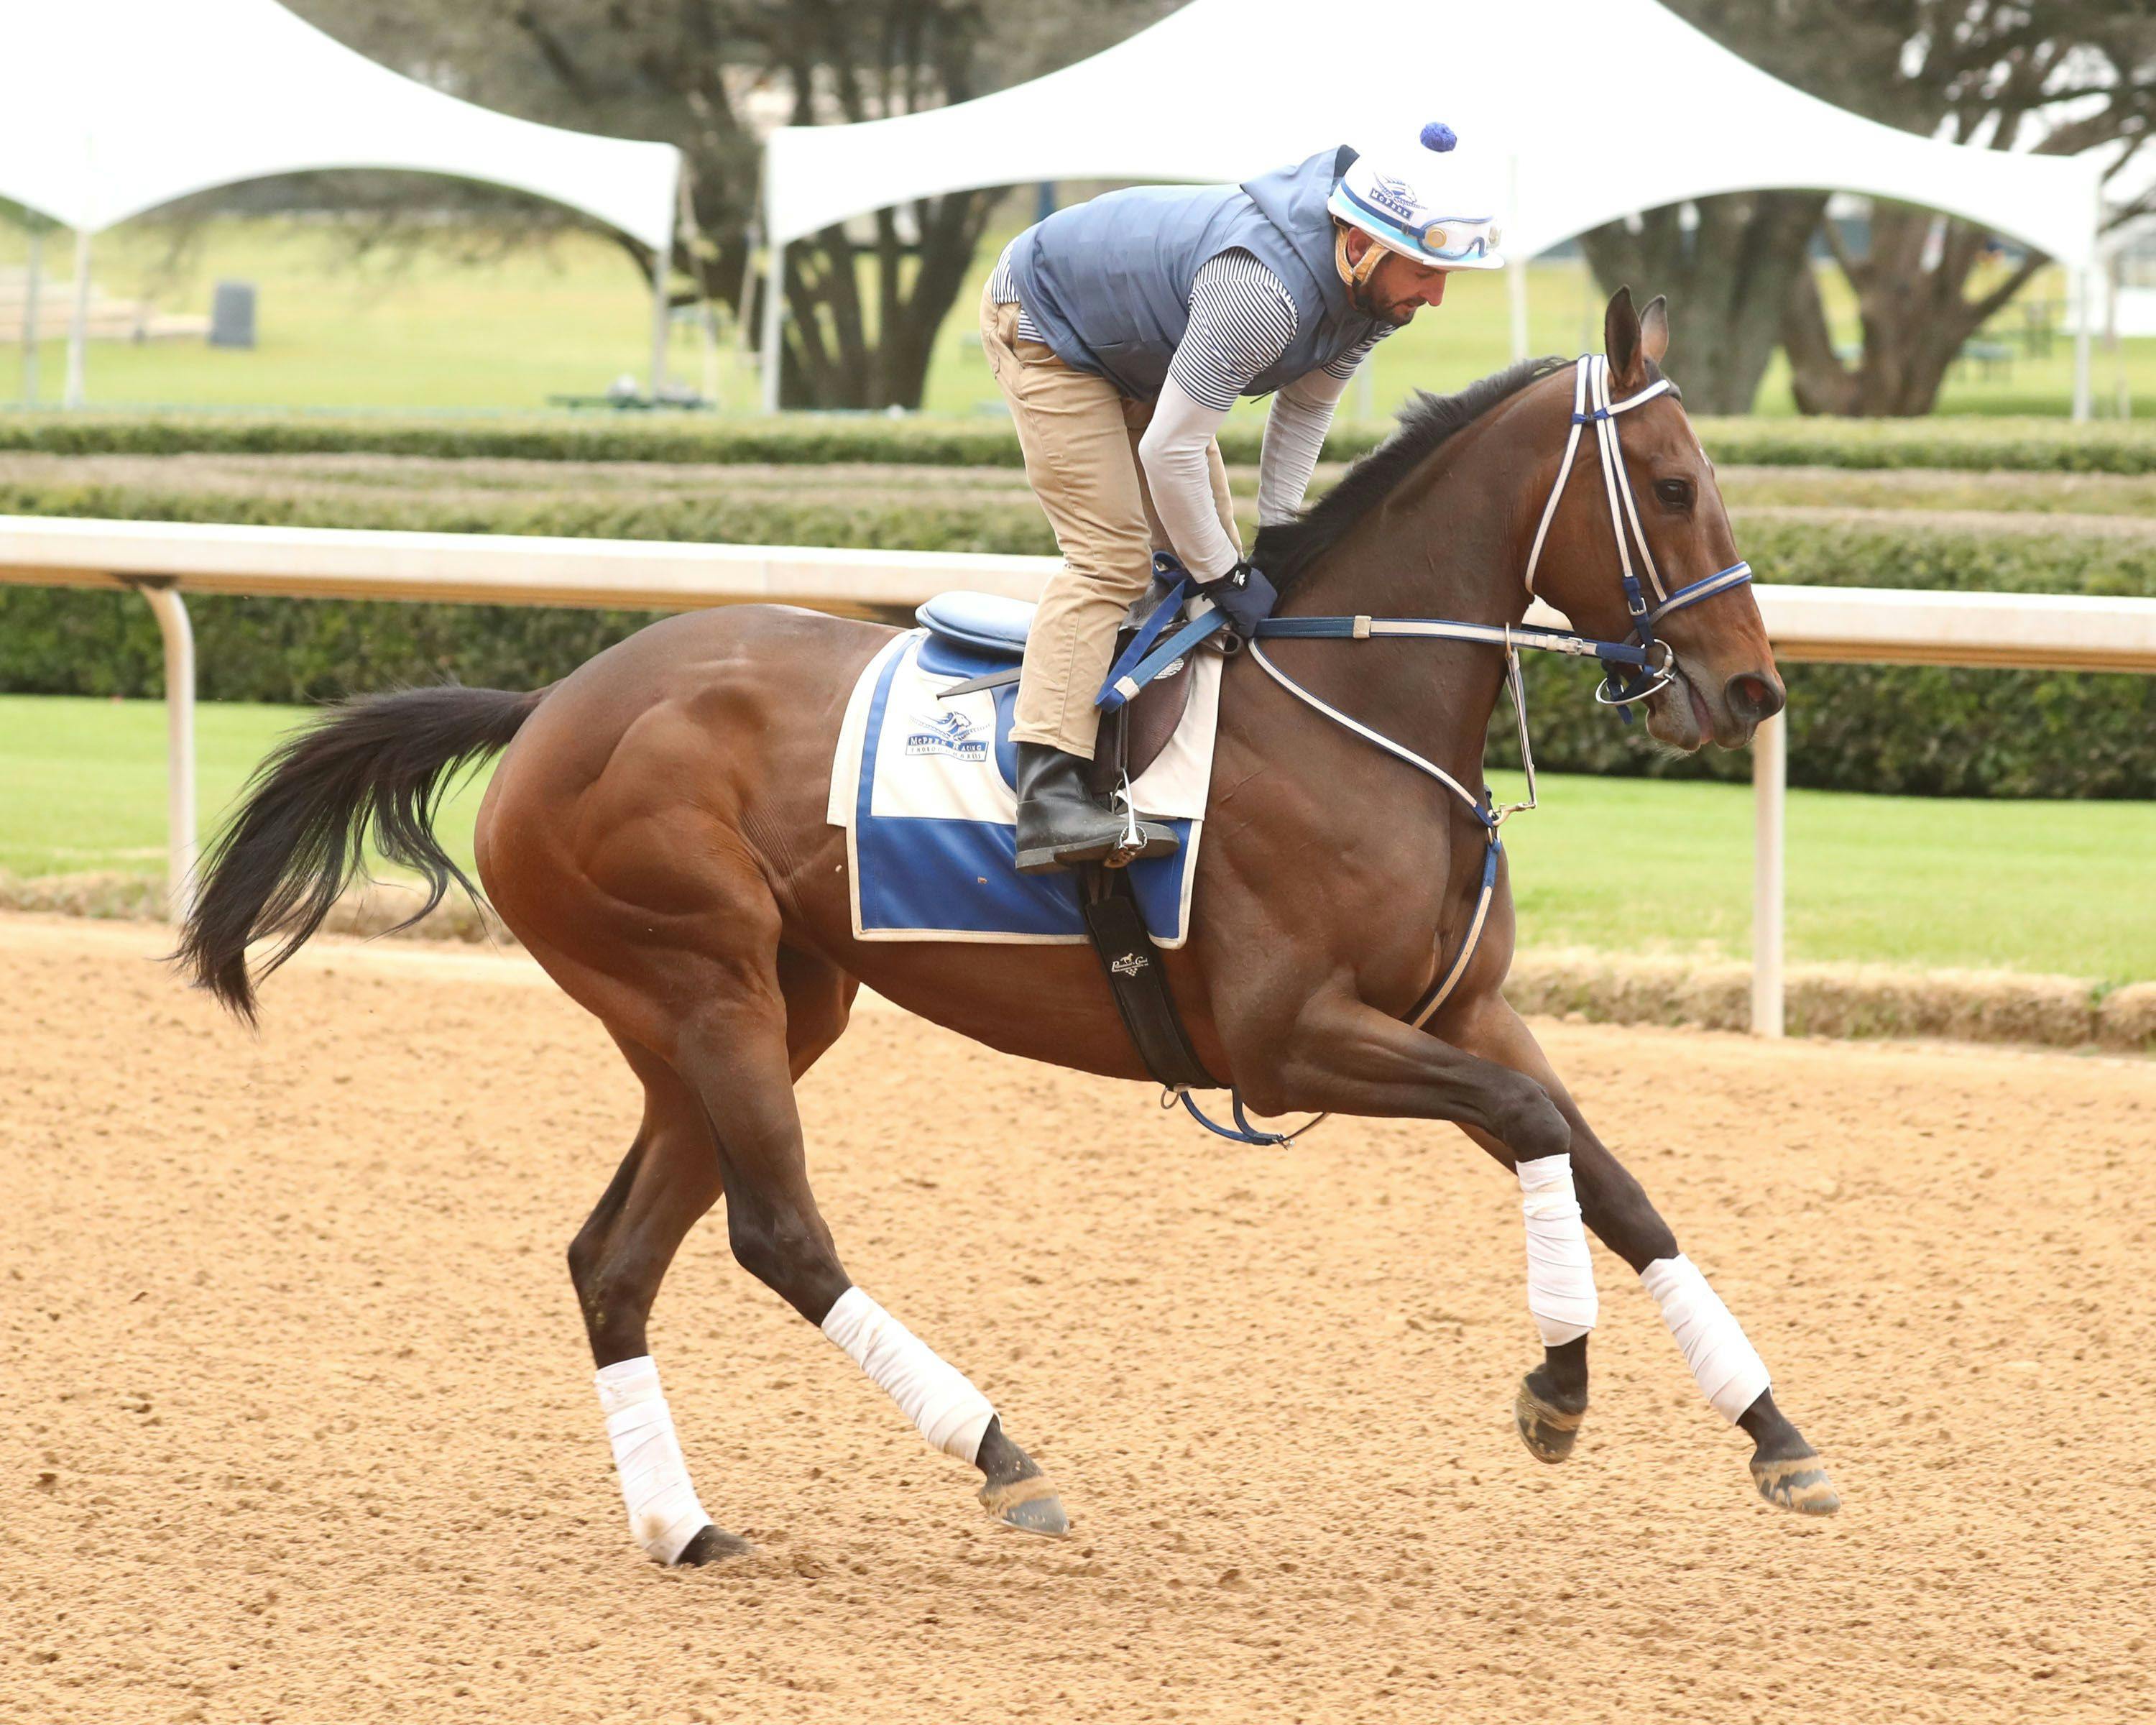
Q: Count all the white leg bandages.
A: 4